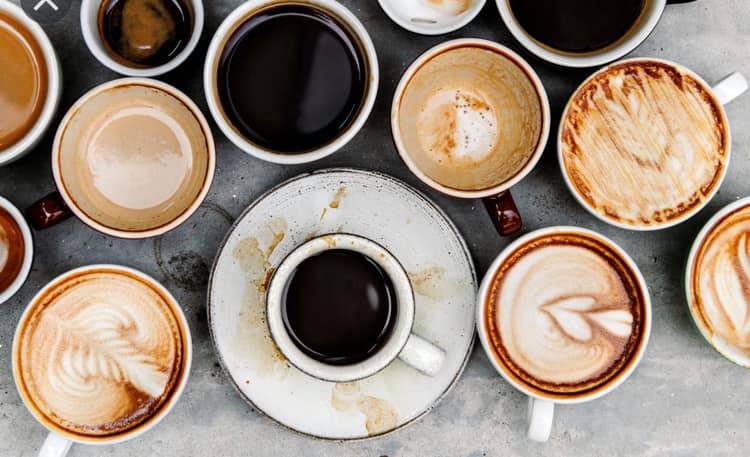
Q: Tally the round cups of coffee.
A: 13